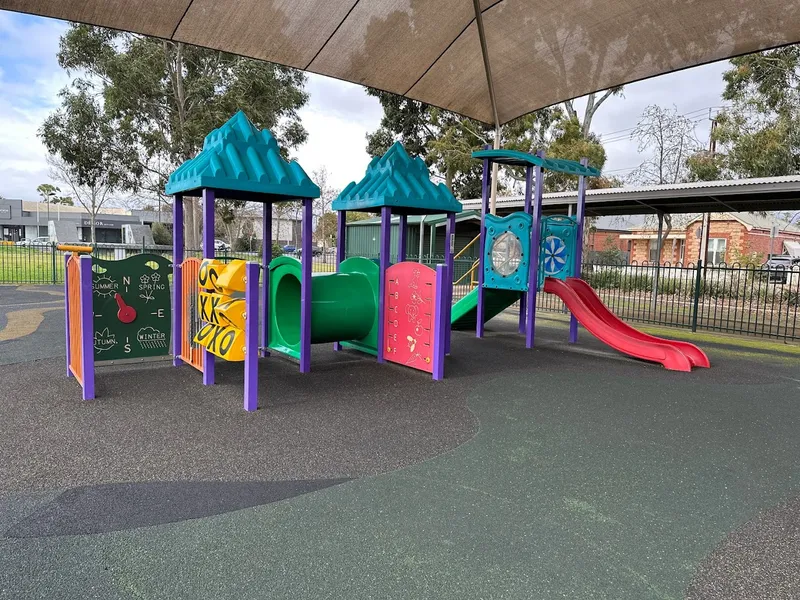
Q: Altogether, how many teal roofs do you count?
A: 3